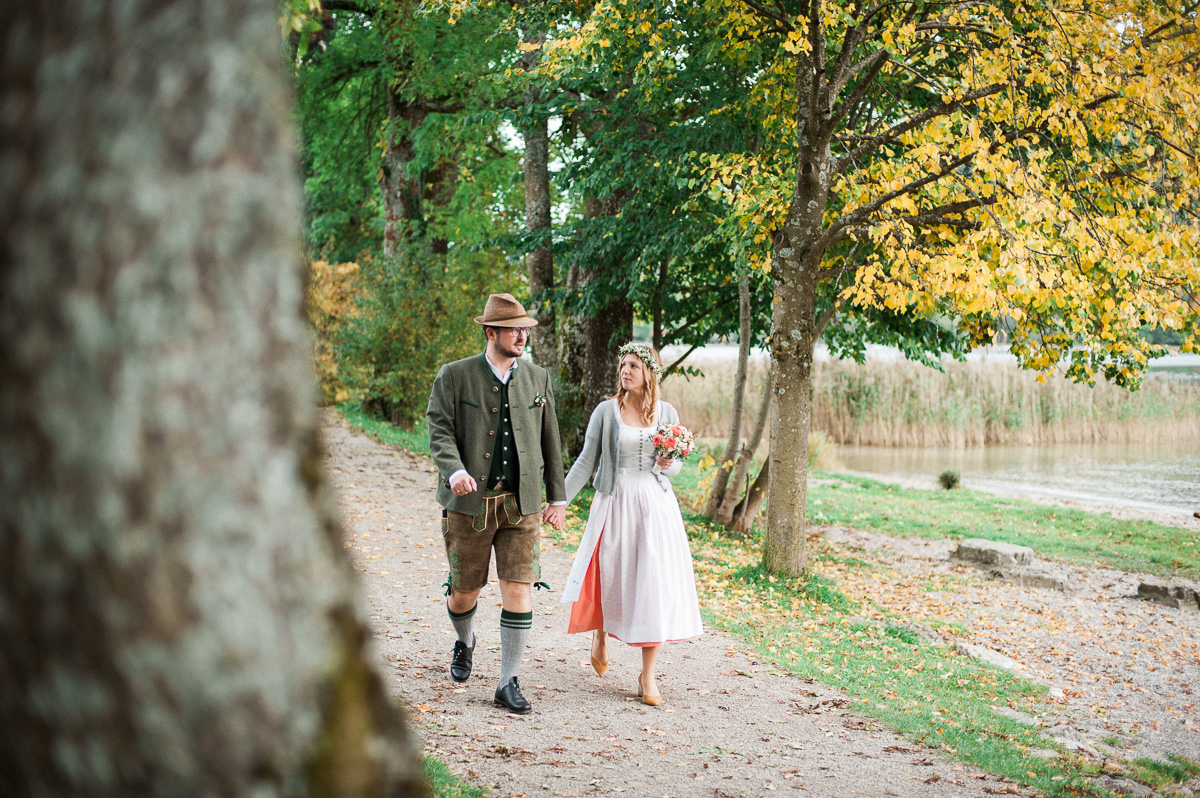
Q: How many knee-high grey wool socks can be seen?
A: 2